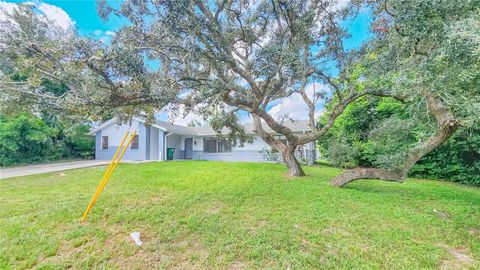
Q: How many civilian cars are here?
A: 0